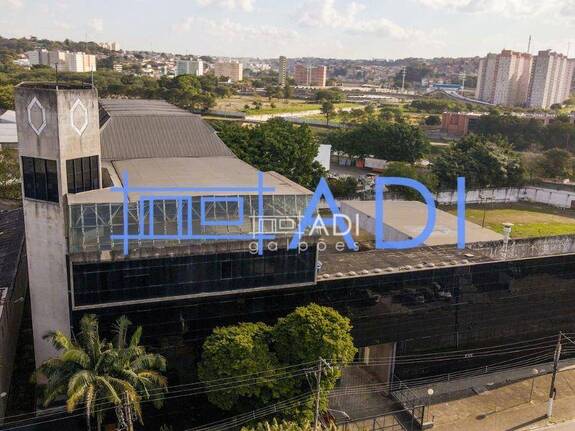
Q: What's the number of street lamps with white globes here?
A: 2